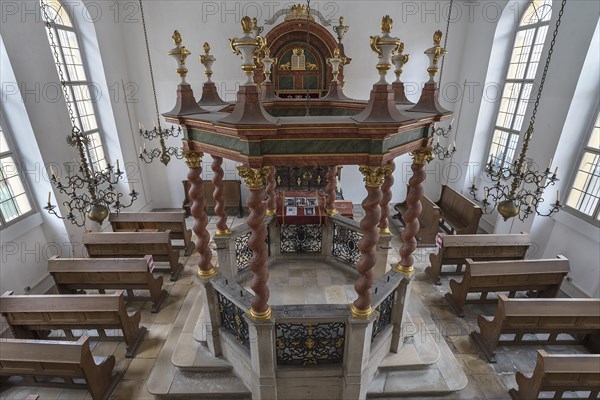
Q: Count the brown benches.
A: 12